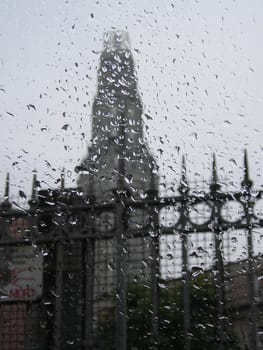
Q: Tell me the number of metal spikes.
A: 9